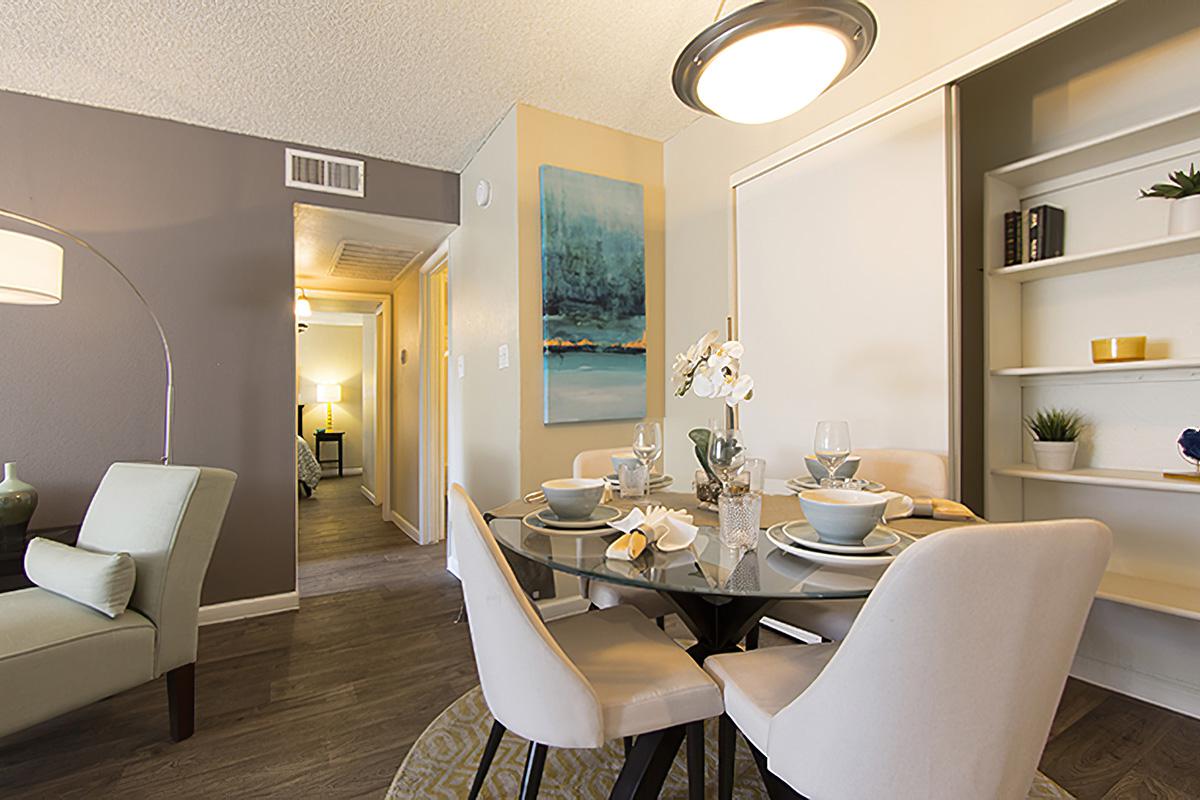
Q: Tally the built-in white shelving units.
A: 1